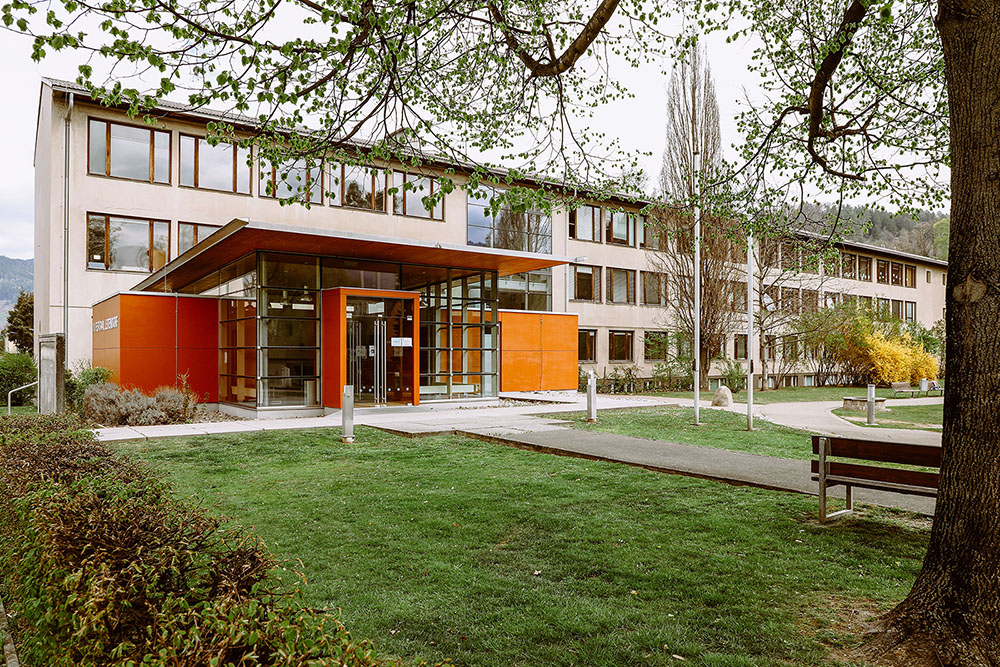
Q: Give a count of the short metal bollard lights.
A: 3